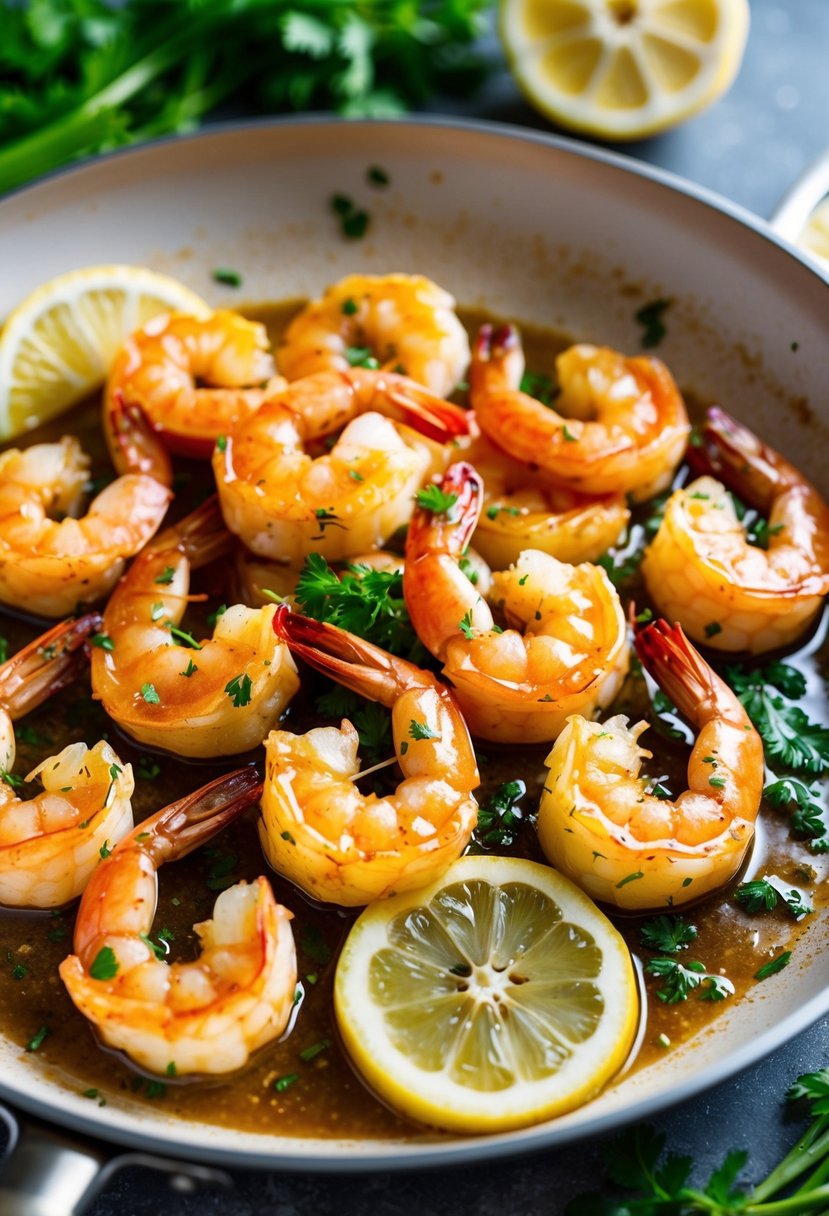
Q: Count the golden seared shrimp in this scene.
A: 13